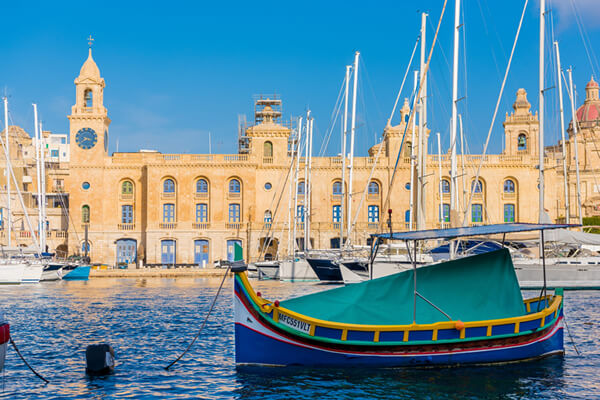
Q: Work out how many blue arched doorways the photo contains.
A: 4